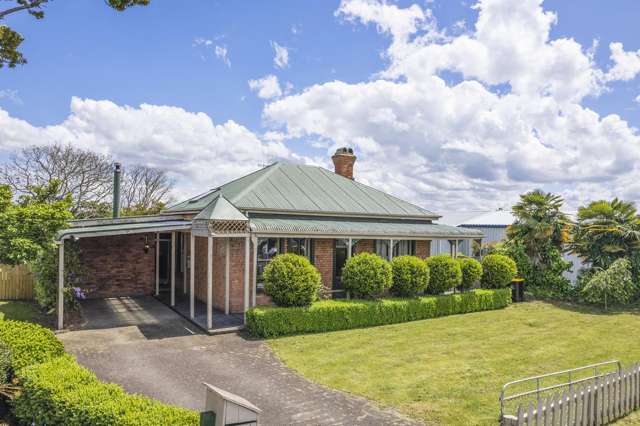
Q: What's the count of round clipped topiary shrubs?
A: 6